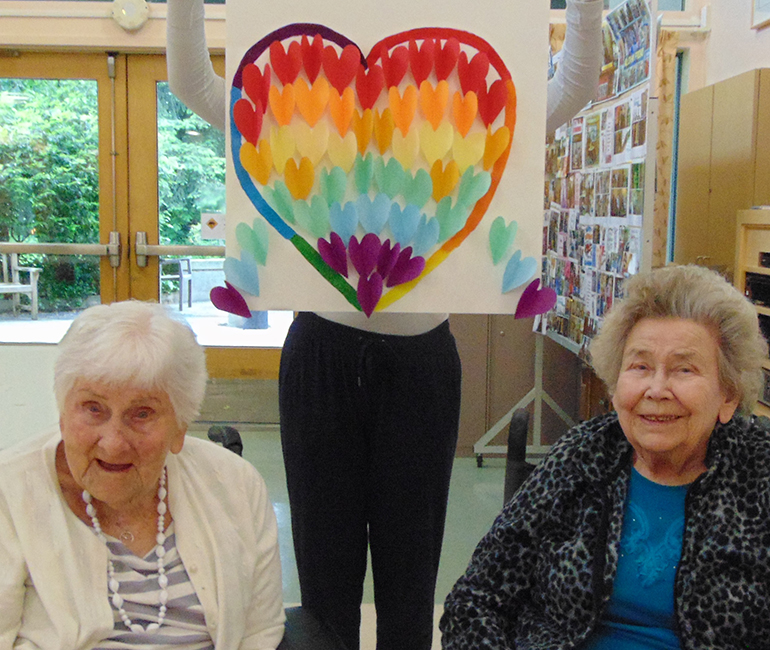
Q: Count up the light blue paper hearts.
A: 6